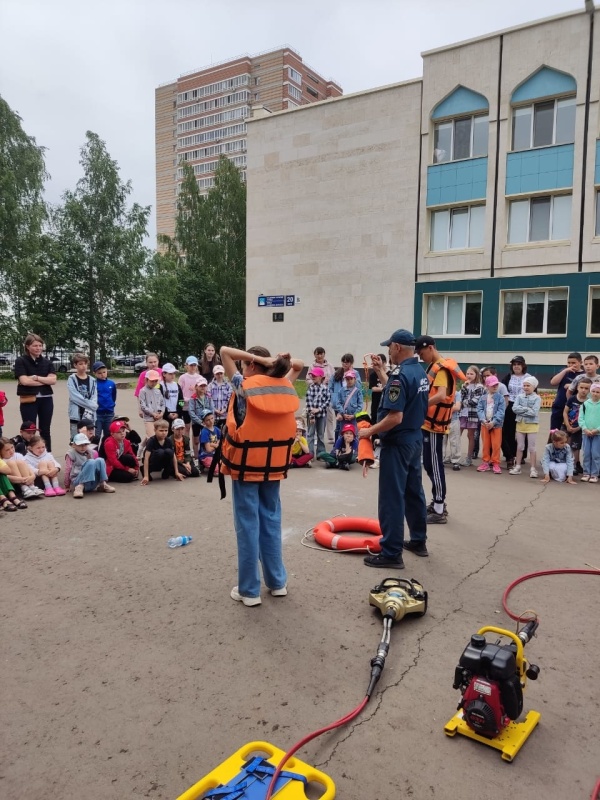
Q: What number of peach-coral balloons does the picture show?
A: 0